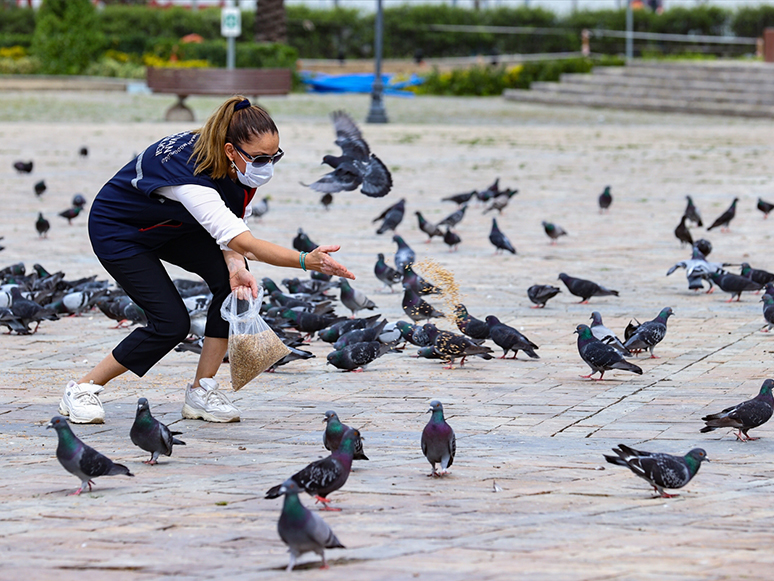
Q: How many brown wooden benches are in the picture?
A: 1